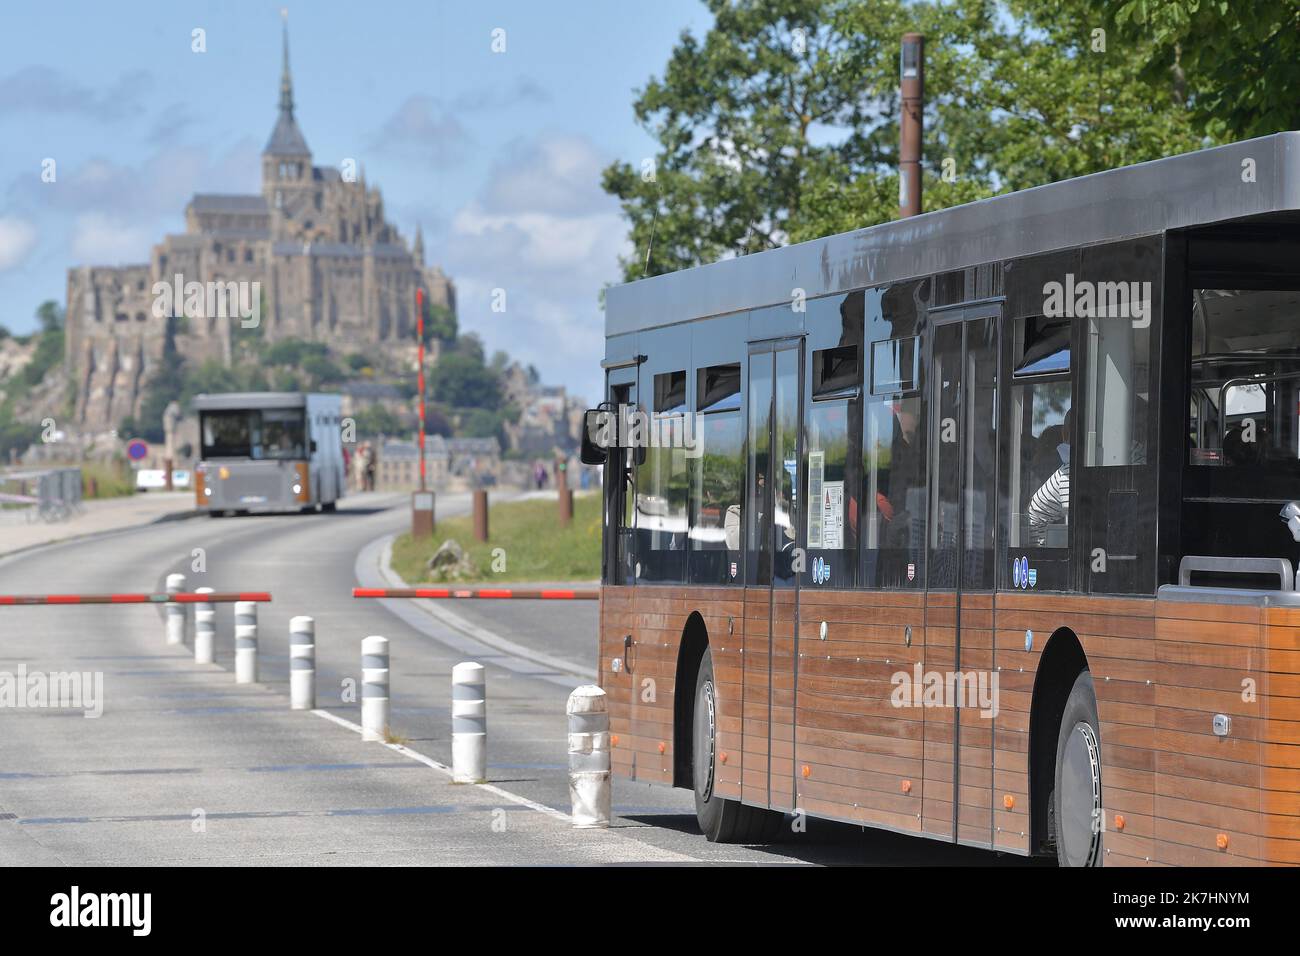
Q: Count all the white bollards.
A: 7